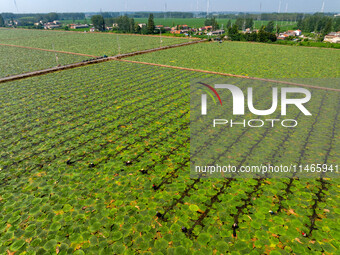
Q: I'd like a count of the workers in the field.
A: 10